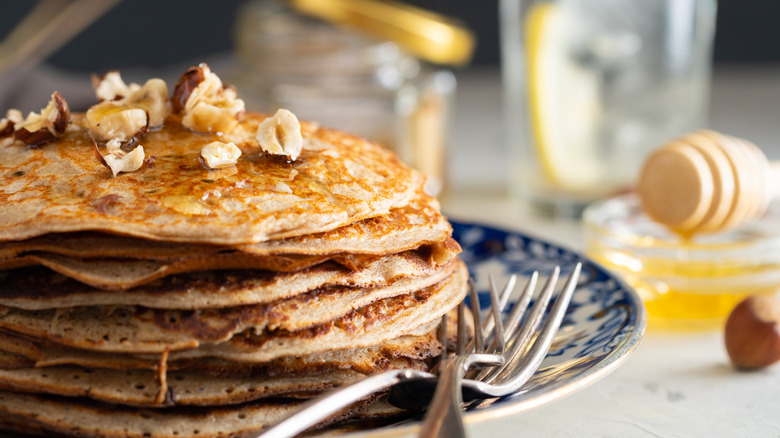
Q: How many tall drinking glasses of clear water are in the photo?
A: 1